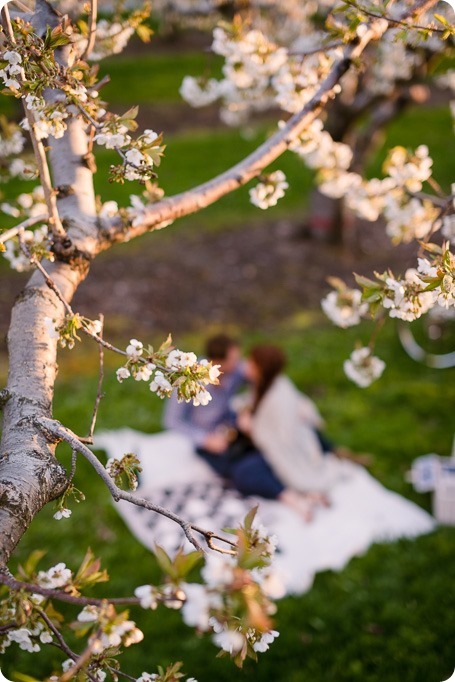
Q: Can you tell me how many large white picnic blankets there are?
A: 1